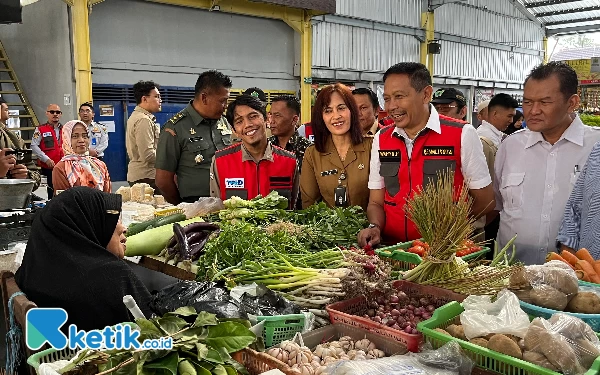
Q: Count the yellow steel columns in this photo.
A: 4